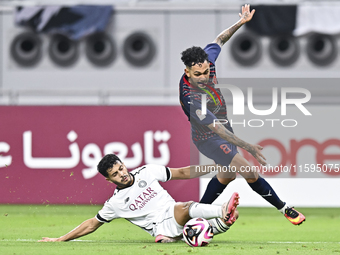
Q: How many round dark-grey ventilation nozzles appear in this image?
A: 7